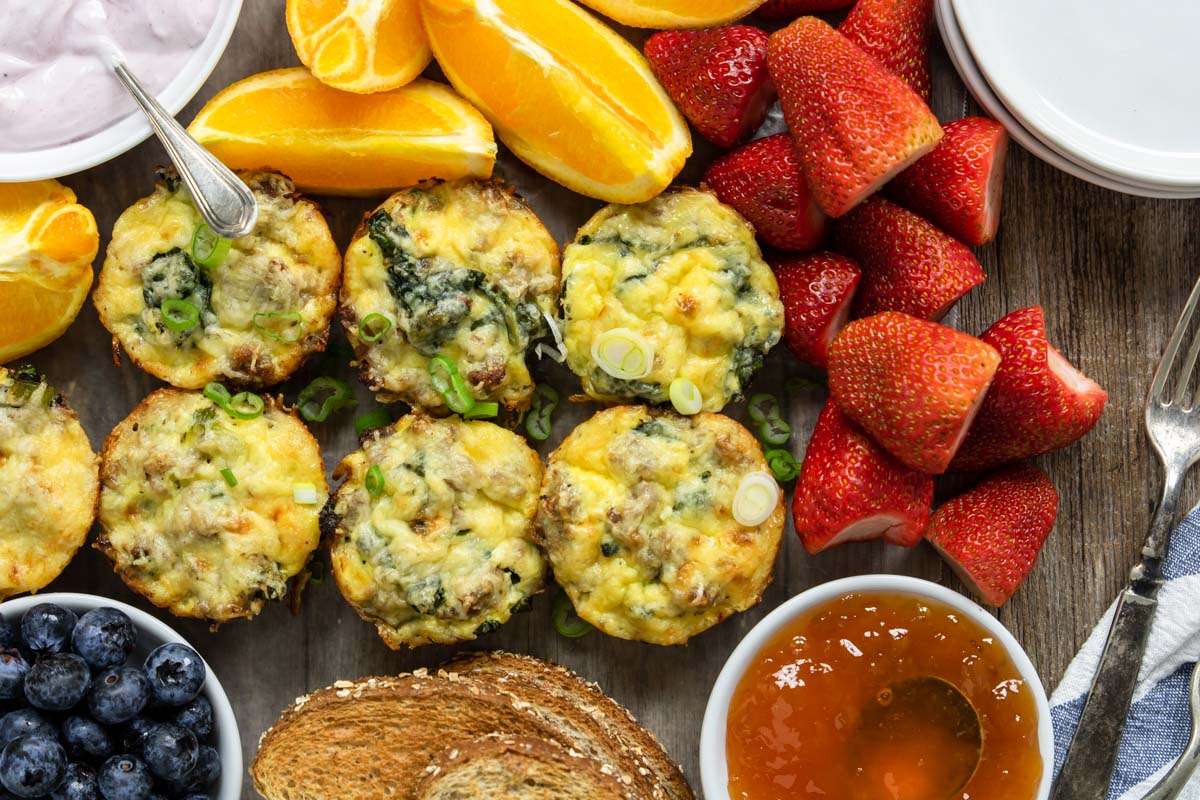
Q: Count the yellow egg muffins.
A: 7